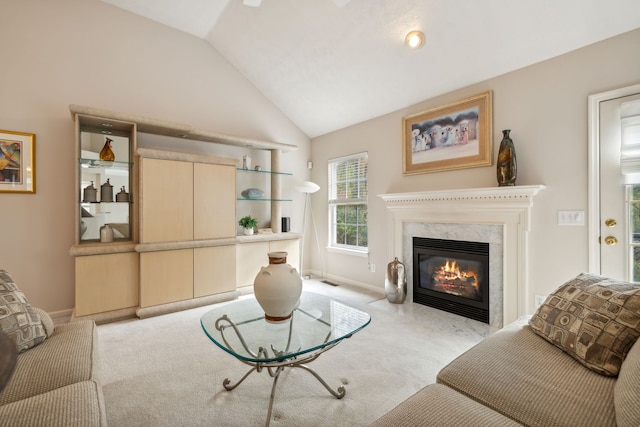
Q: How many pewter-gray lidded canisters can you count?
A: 3